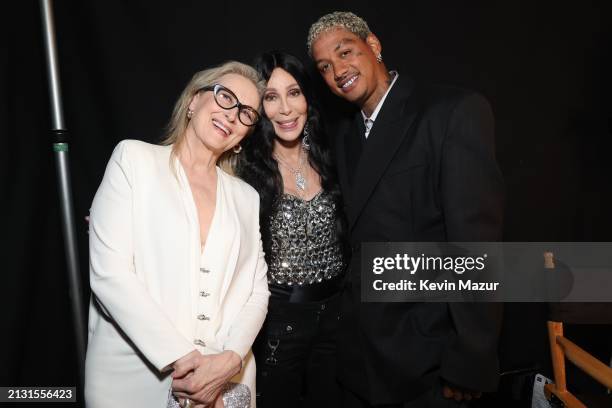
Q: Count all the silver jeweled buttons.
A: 4